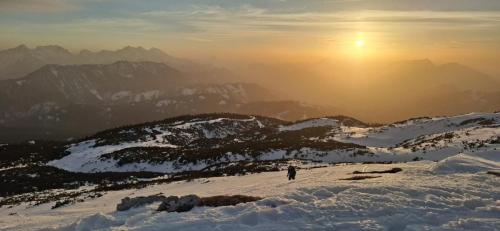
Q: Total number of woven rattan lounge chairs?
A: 0